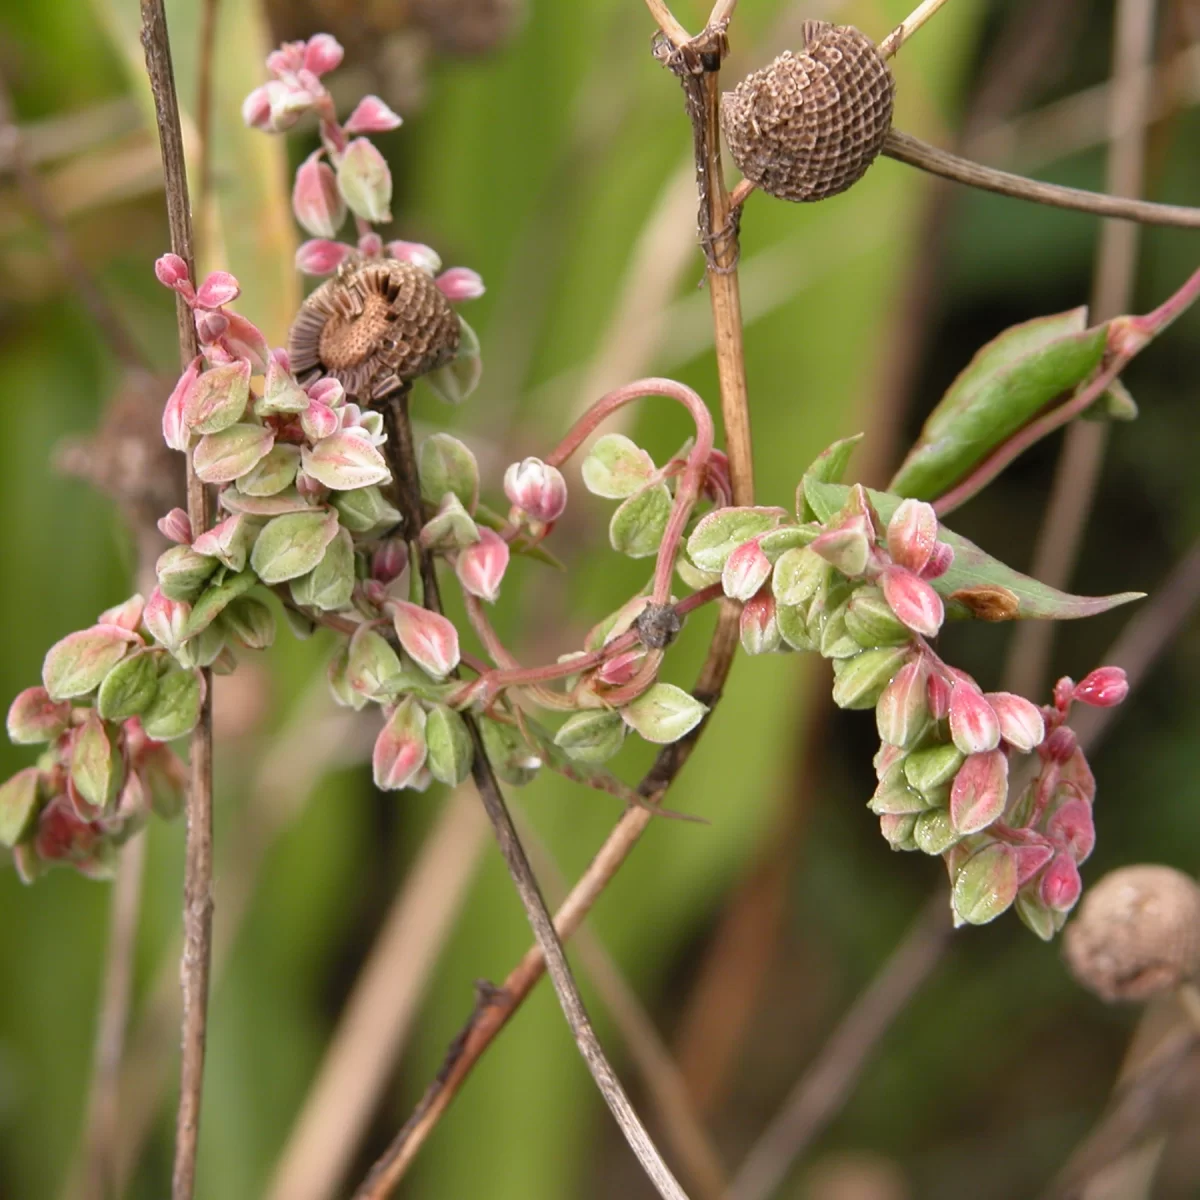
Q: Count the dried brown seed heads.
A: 3